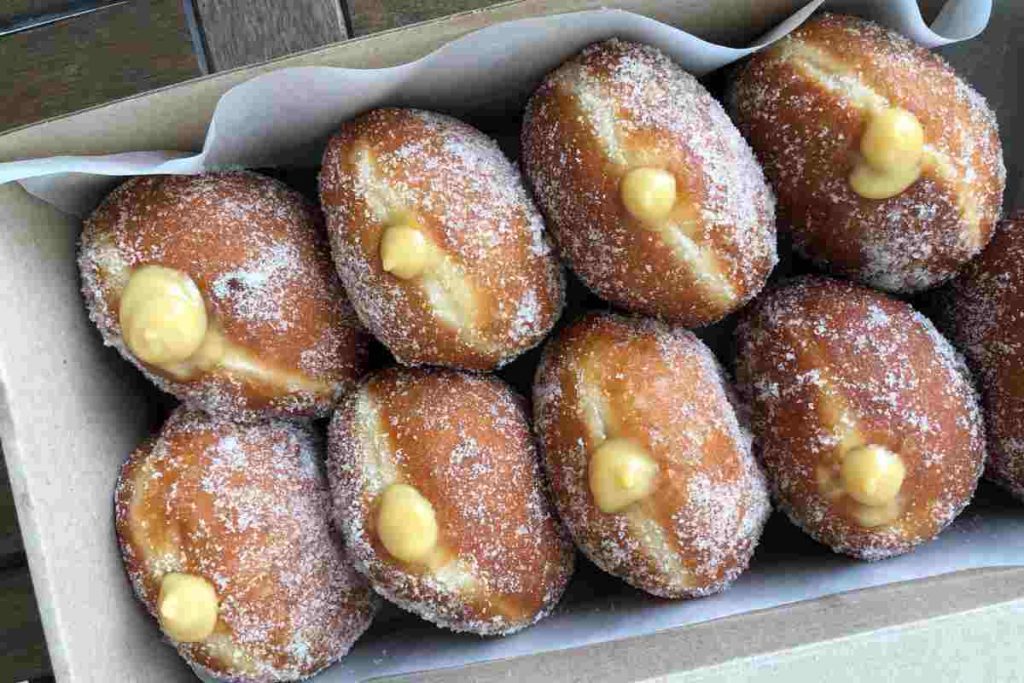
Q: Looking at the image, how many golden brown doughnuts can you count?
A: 9